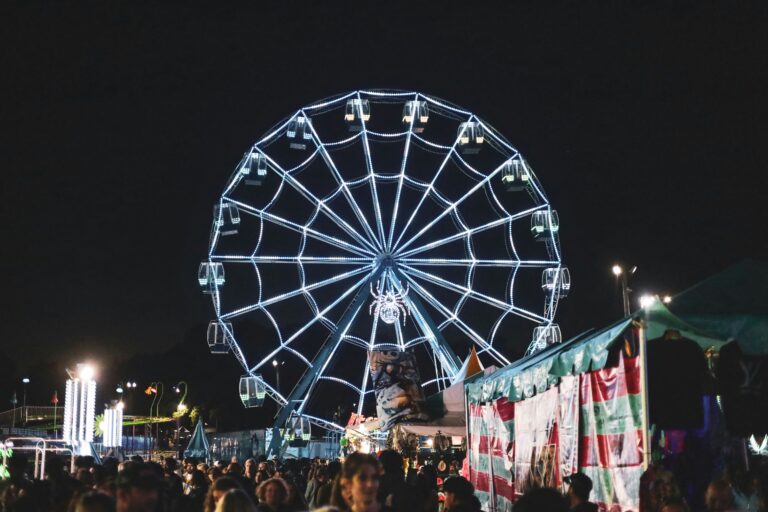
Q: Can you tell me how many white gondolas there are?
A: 14